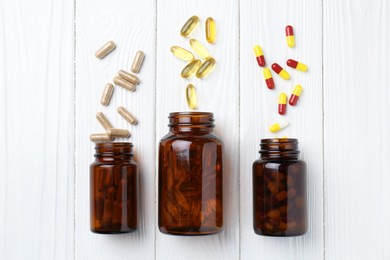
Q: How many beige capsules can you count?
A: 9